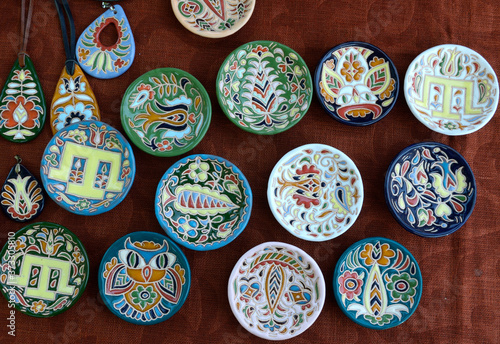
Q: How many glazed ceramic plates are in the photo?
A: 13